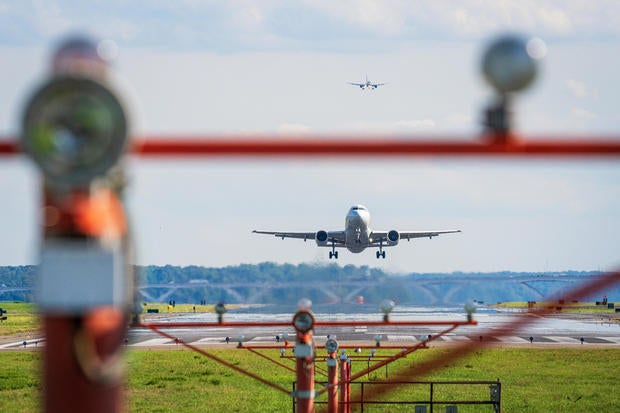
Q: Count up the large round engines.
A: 2